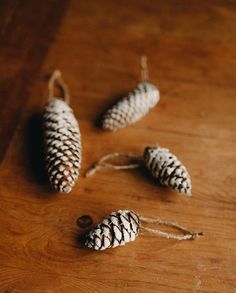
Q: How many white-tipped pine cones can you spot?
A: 4